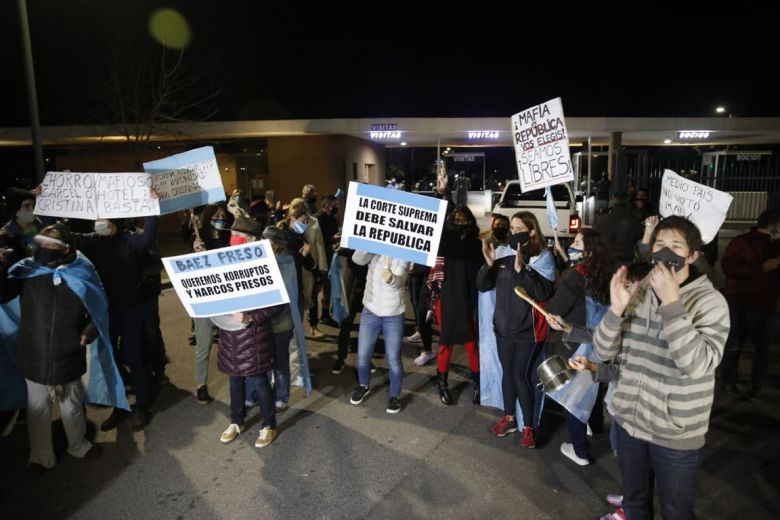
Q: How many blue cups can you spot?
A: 0